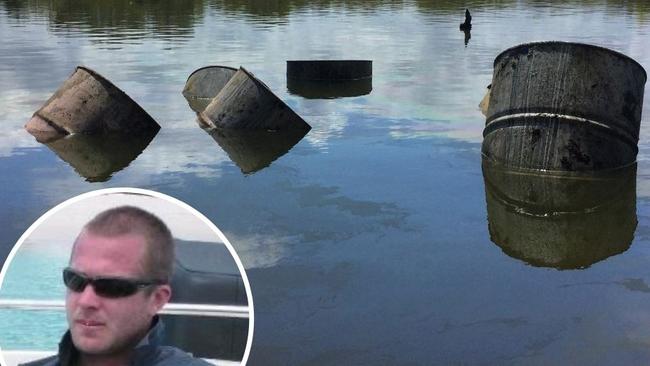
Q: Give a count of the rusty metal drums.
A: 5